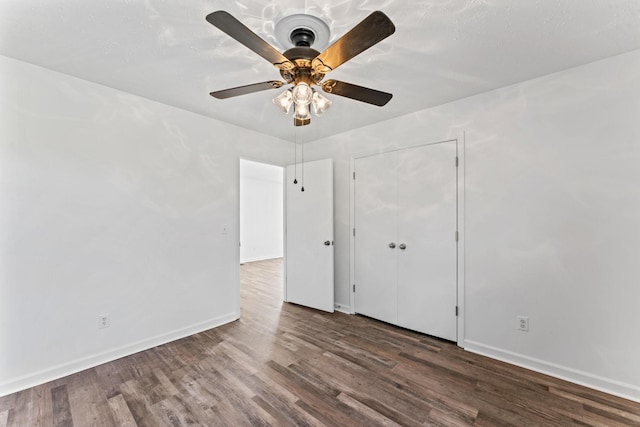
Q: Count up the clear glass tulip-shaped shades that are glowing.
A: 4